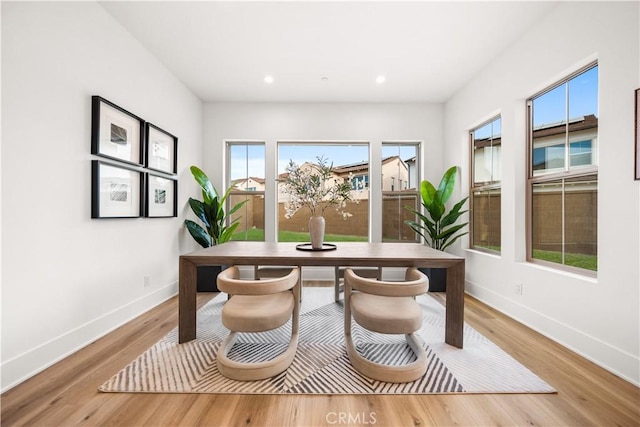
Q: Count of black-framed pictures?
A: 4